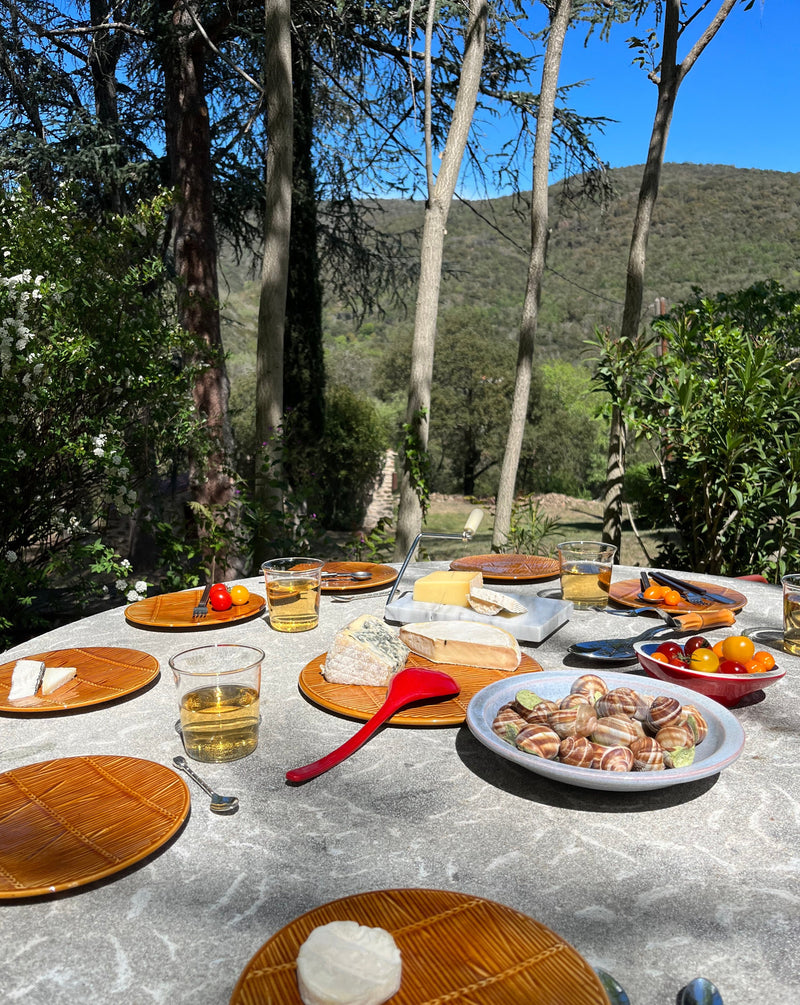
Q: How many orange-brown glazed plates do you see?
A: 8